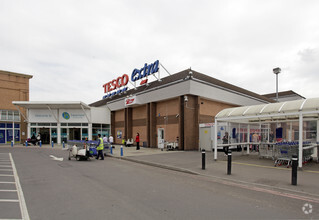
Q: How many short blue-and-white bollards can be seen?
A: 7